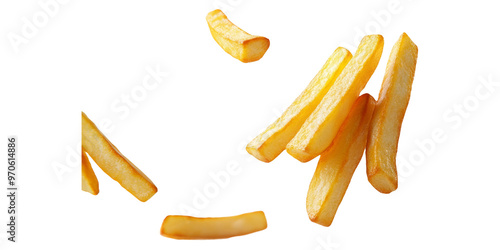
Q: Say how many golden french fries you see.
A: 8